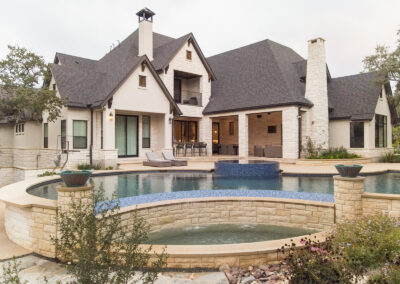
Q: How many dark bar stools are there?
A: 4